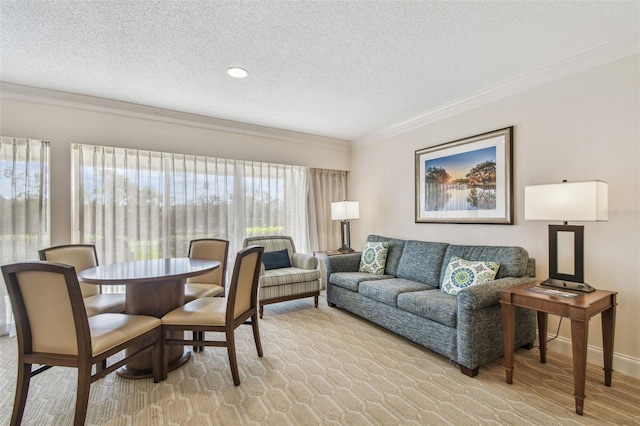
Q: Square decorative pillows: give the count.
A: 2